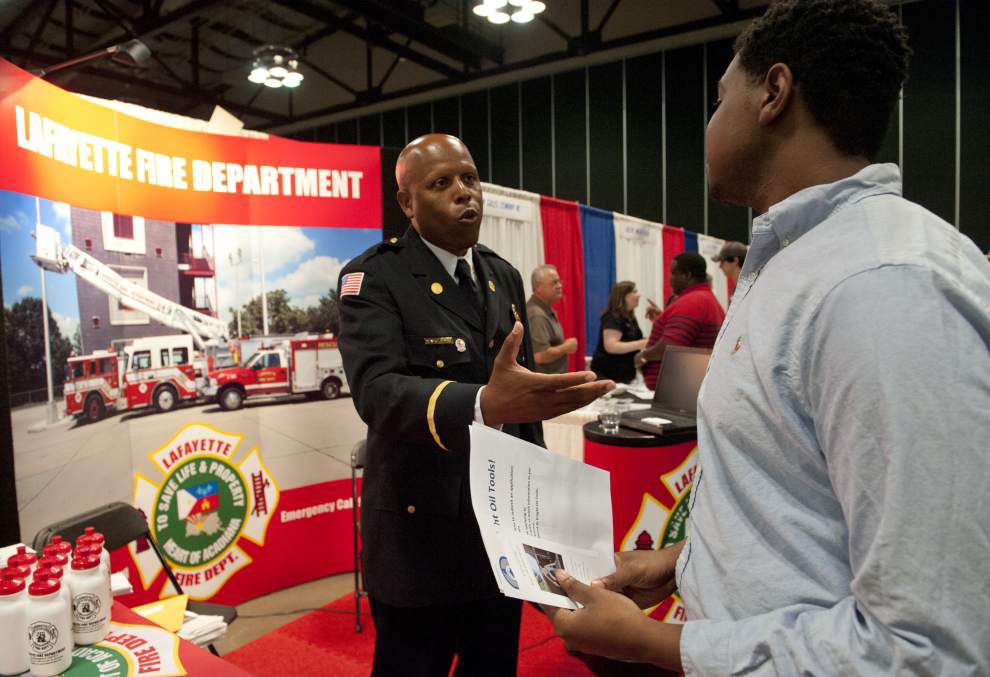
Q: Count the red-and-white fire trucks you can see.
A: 3